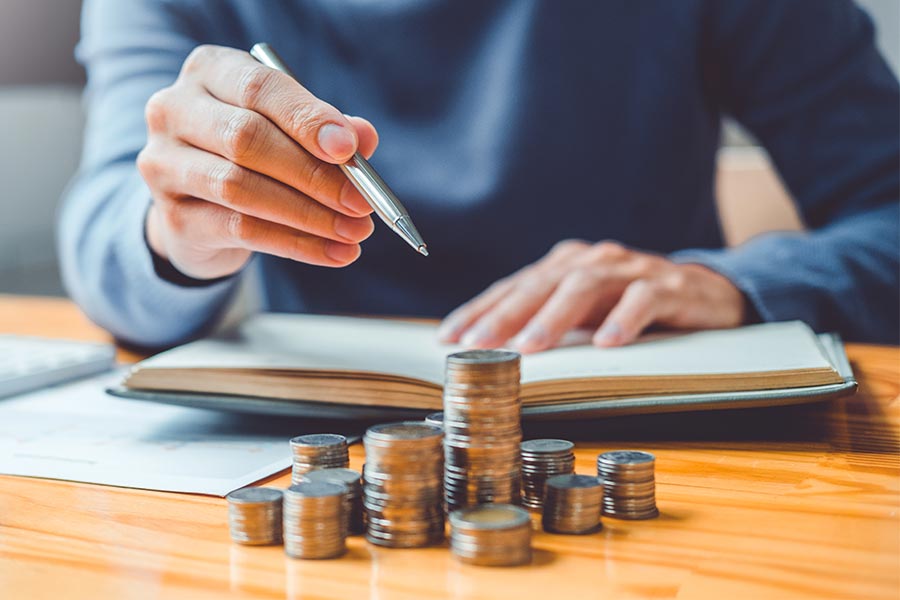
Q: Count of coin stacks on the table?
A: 11